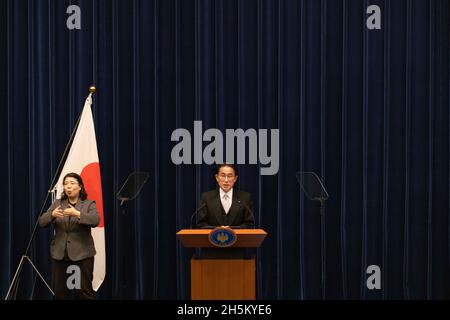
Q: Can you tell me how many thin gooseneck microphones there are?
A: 2